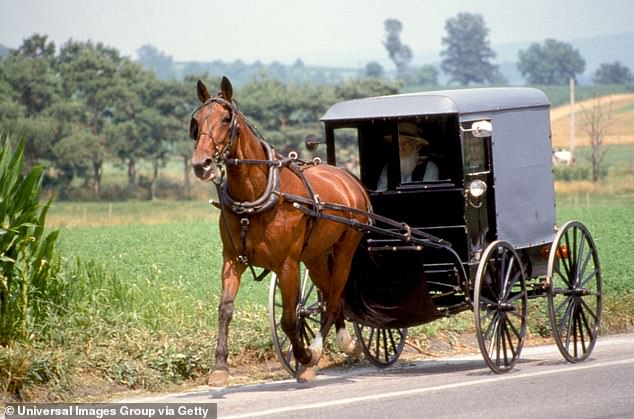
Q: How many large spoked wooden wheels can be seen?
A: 4